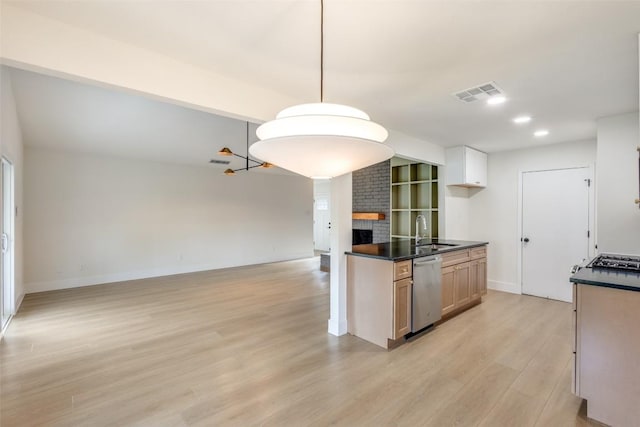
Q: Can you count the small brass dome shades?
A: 3